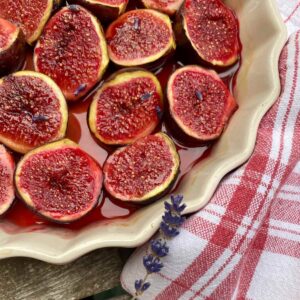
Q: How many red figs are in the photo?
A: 13